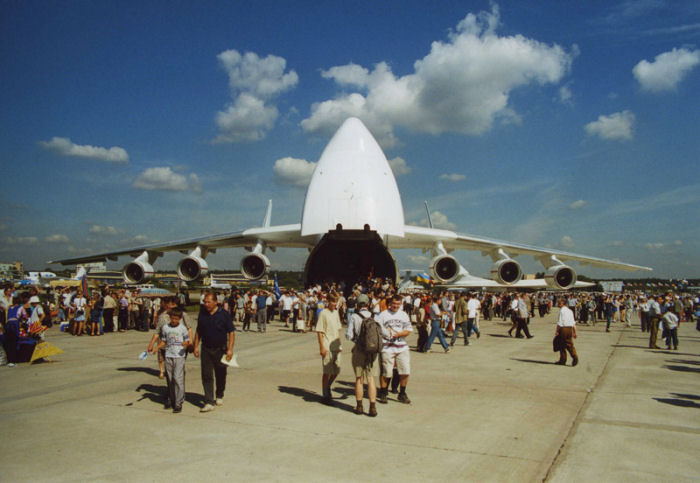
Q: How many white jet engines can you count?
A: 6